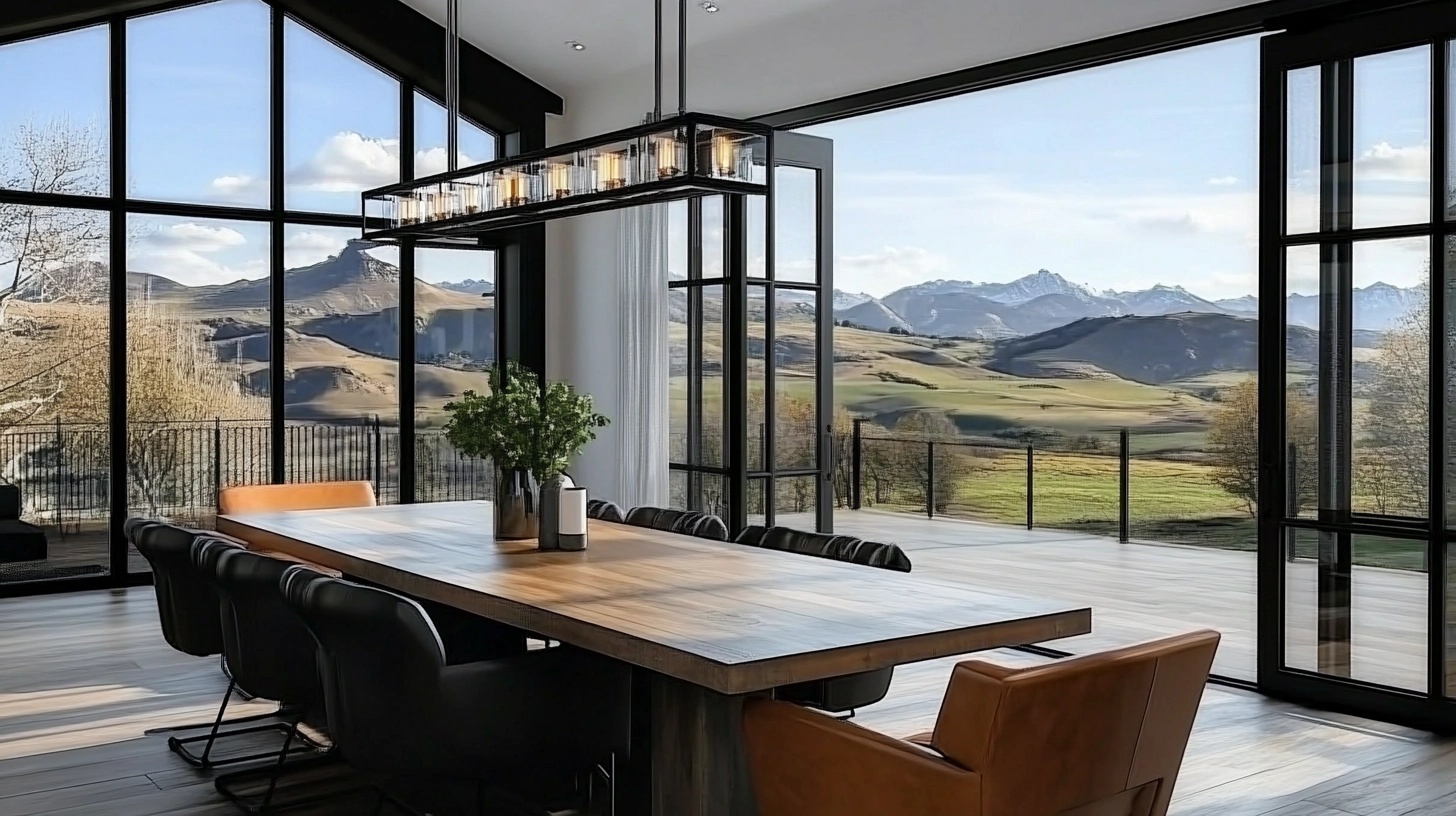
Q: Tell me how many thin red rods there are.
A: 0